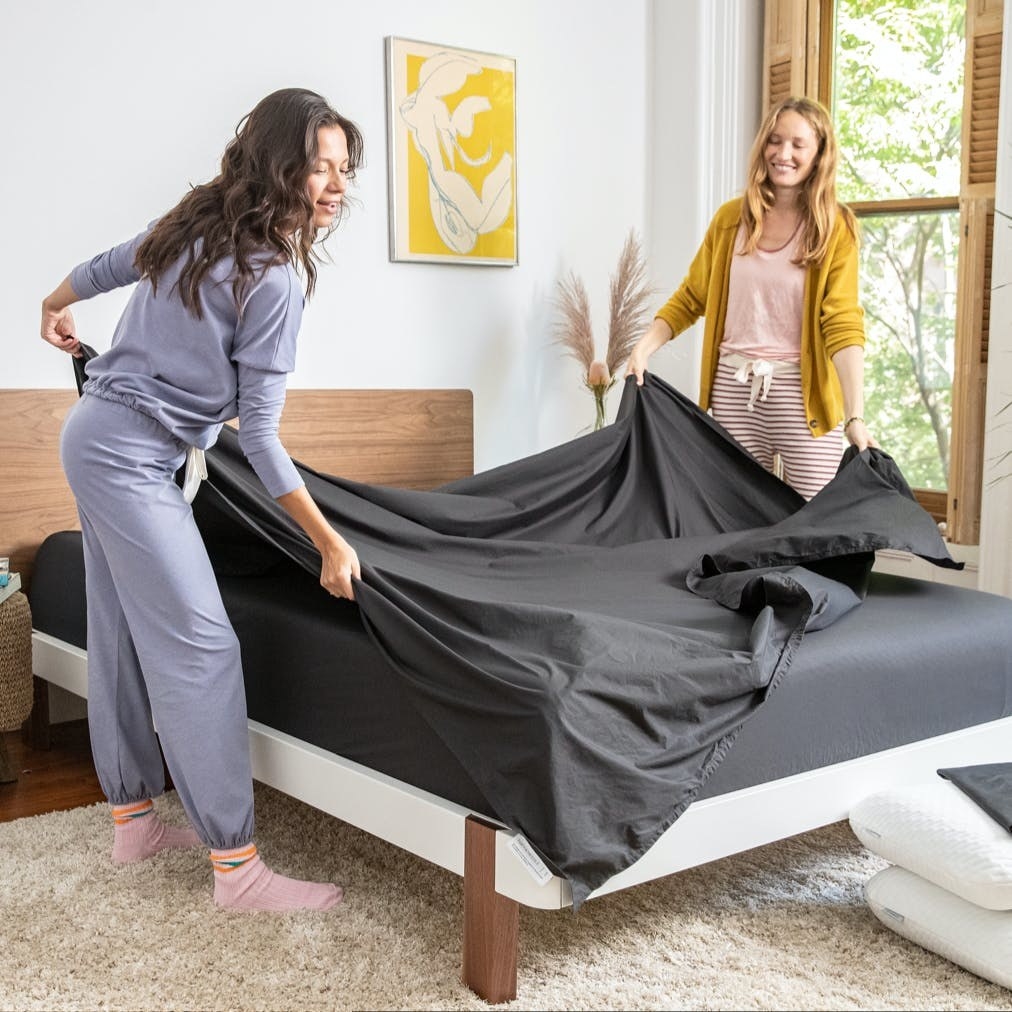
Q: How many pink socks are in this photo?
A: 2